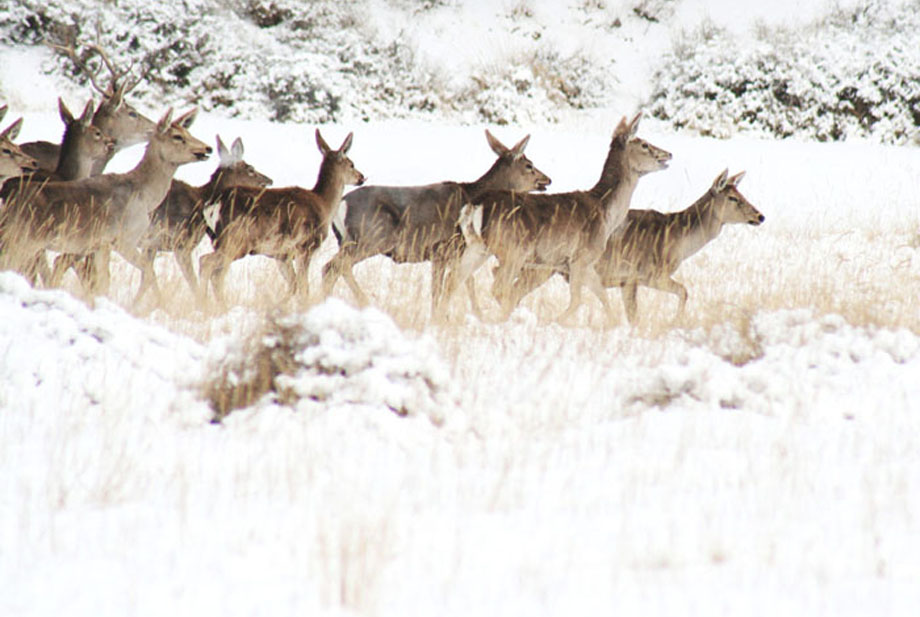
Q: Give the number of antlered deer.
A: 1